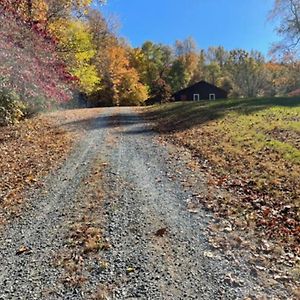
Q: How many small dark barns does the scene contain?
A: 1